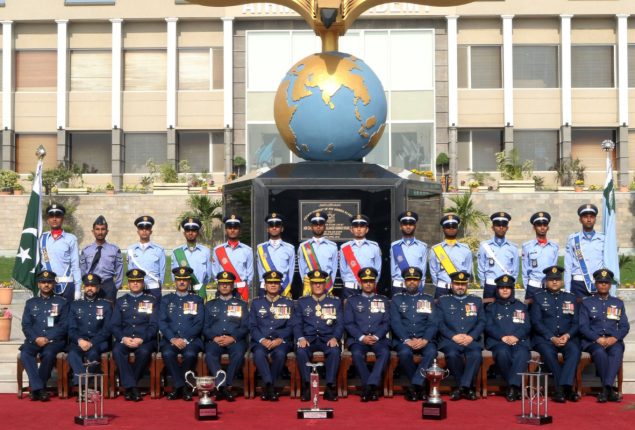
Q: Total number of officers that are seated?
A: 13